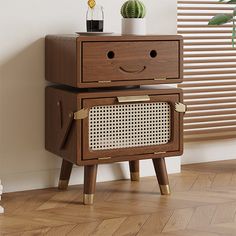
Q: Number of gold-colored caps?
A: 4